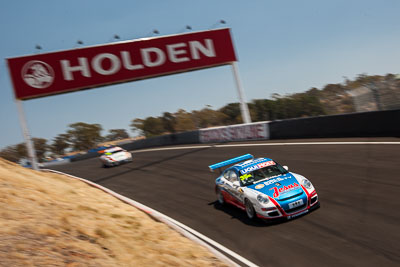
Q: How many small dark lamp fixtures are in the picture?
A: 6